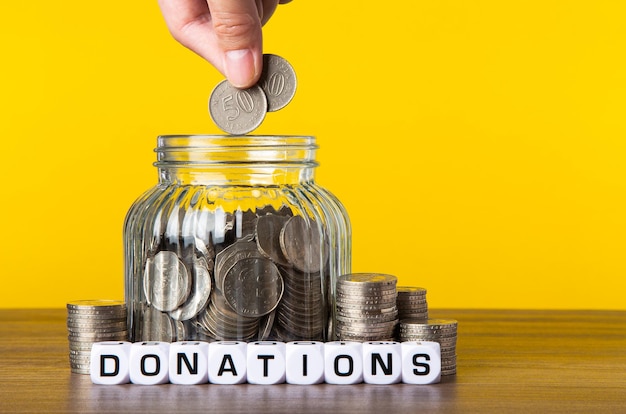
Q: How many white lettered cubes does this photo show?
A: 9